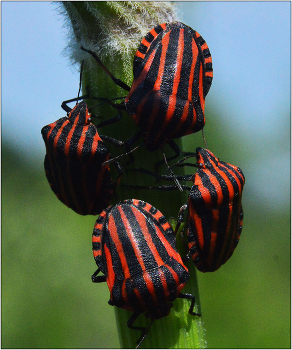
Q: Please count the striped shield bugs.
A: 4